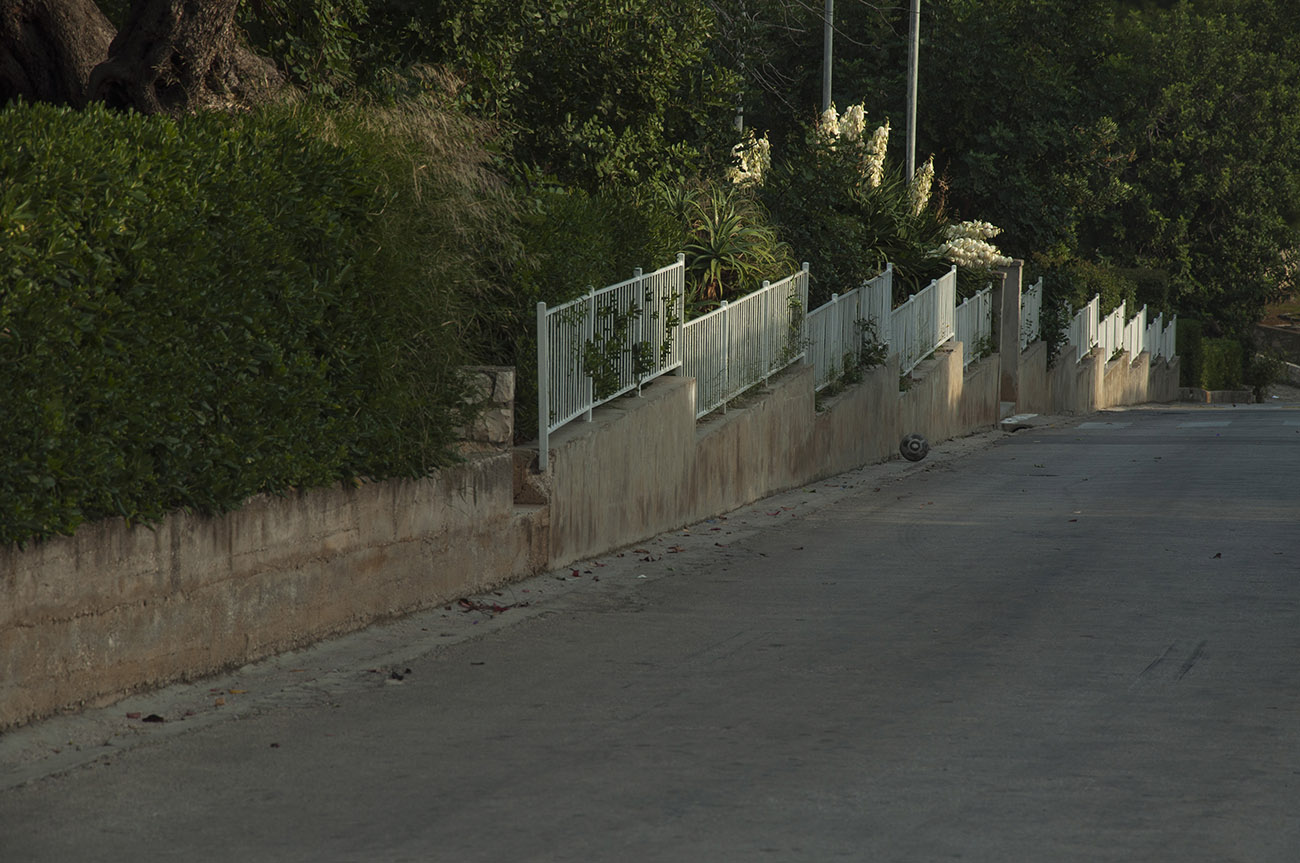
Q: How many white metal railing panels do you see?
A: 12